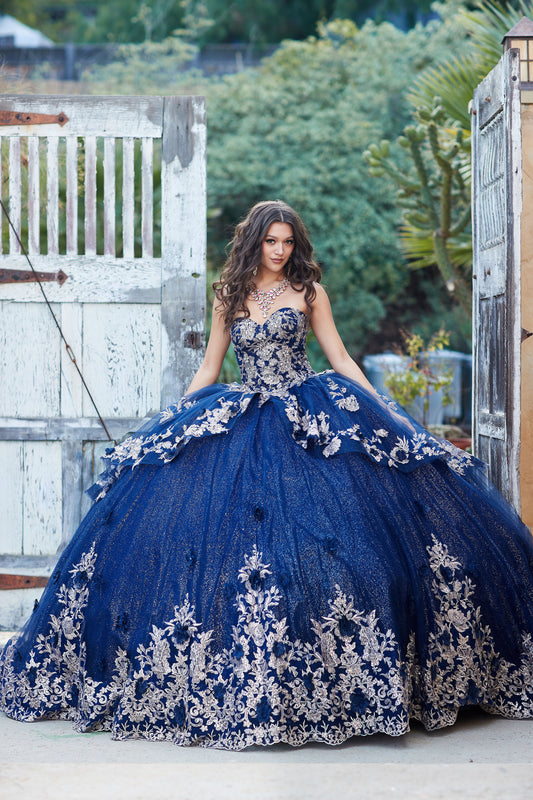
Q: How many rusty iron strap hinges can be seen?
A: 3